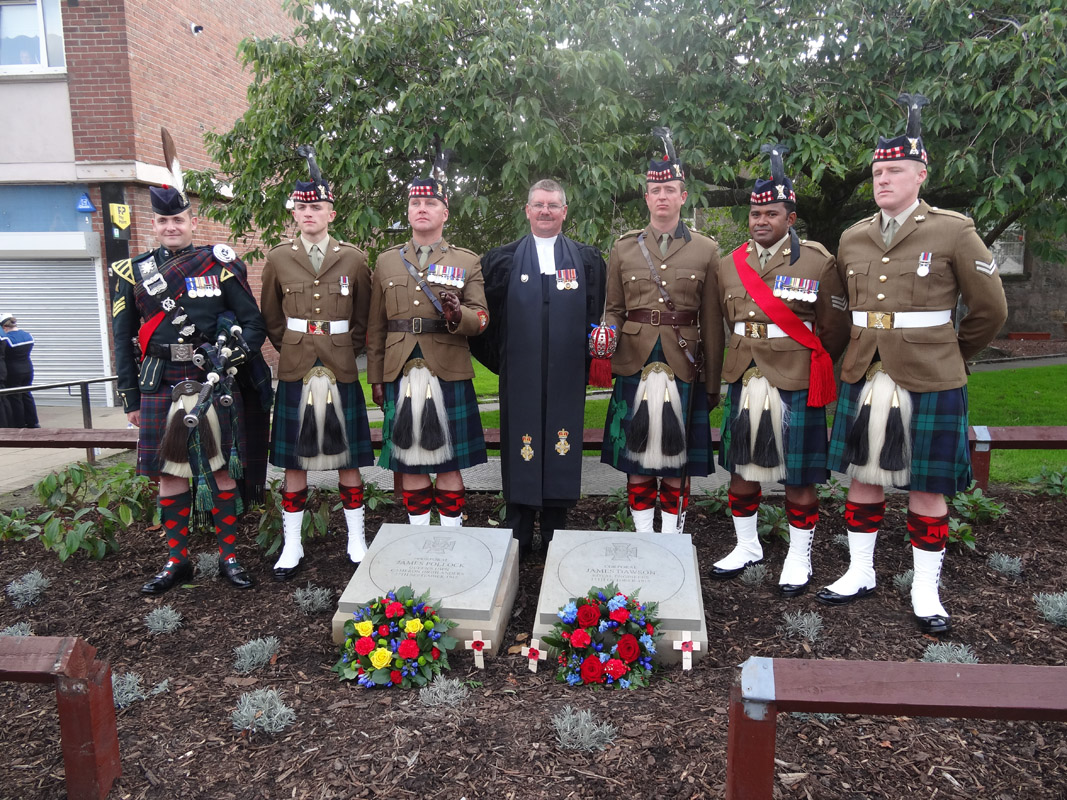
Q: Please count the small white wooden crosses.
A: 3